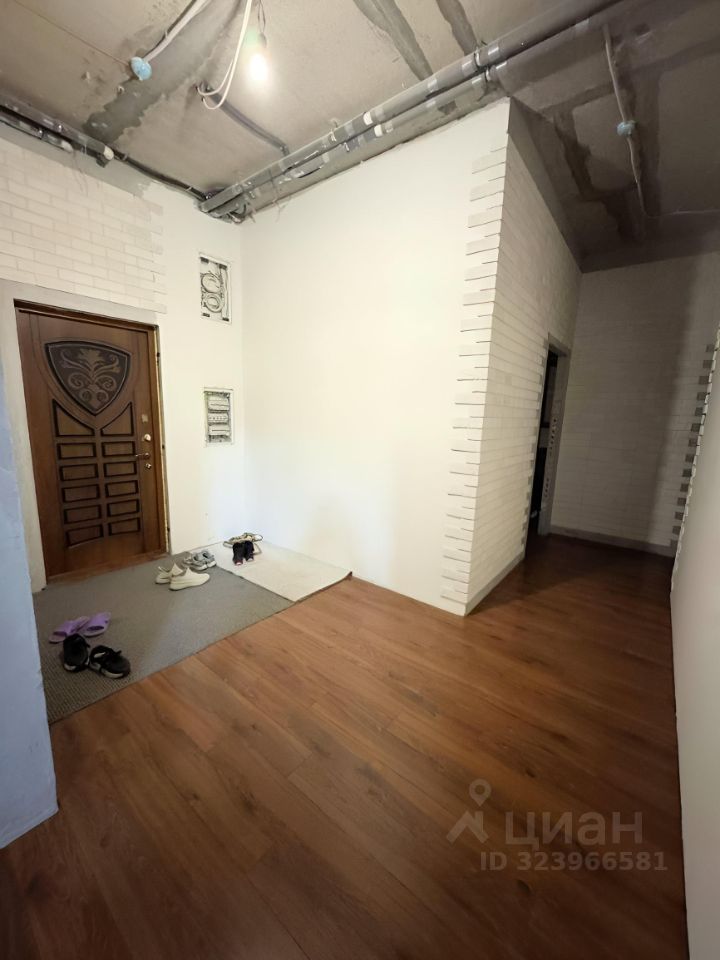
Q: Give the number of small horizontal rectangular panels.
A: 10